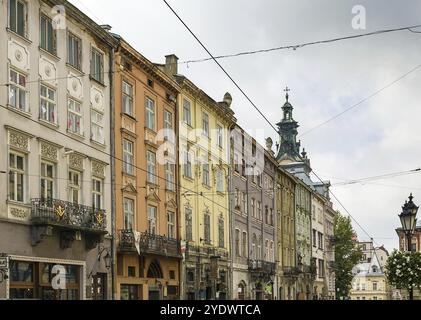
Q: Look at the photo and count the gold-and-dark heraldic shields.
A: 2